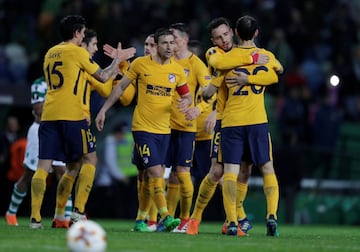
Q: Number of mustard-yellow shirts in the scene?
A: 8